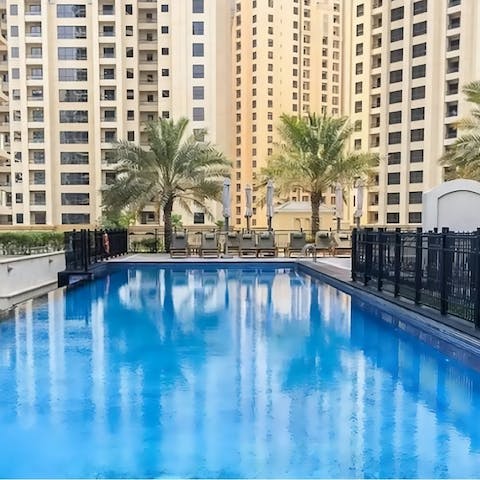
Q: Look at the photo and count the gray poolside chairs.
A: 8